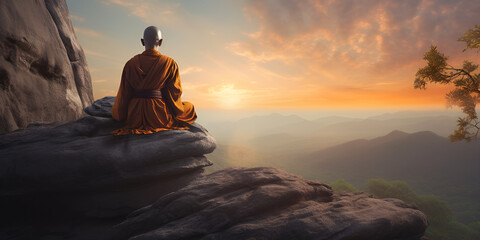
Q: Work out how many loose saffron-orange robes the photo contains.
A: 1